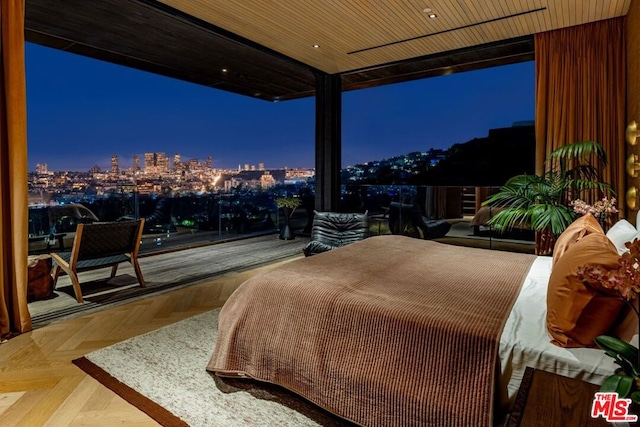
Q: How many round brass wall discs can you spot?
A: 3